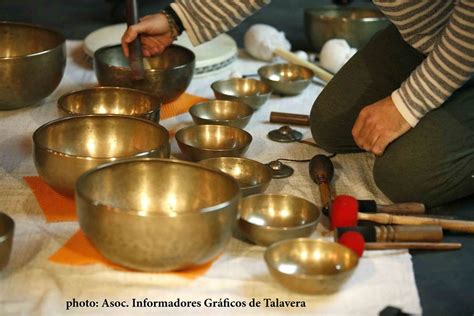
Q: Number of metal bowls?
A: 14